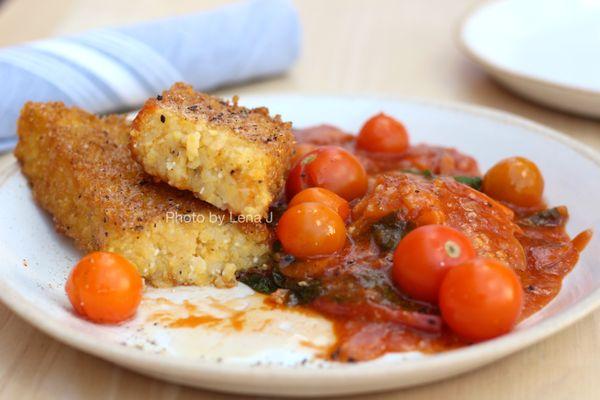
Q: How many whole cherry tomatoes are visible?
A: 8